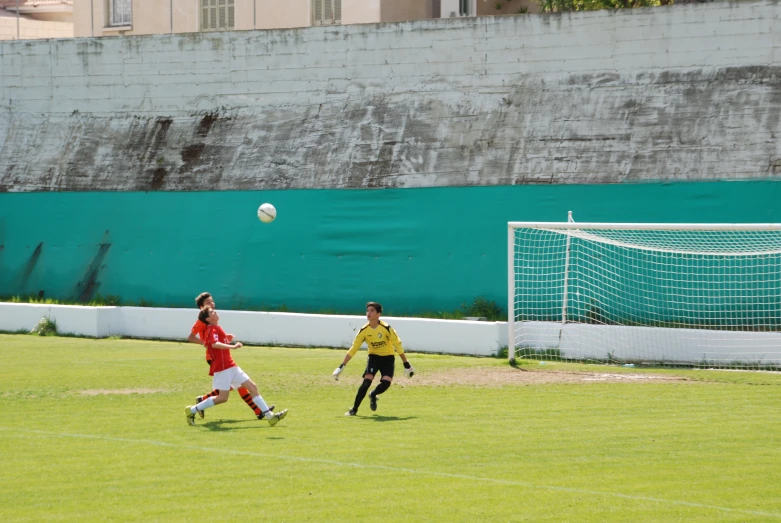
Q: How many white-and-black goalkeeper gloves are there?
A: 2